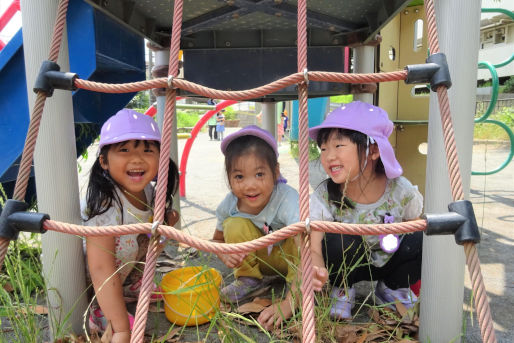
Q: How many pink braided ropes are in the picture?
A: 6